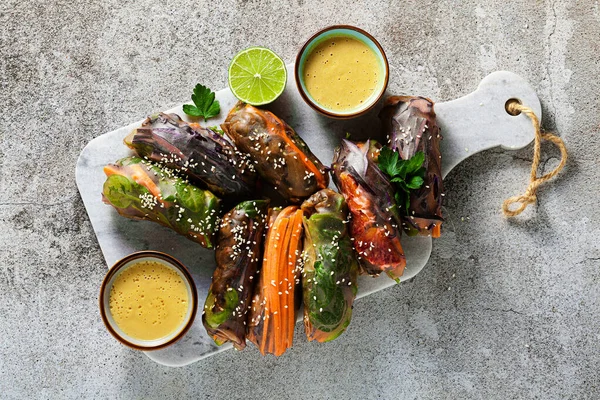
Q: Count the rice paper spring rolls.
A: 8